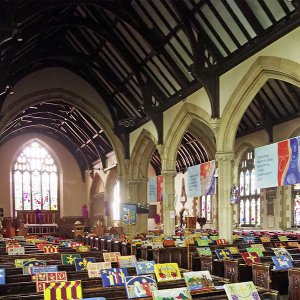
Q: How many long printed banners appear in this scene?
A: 3